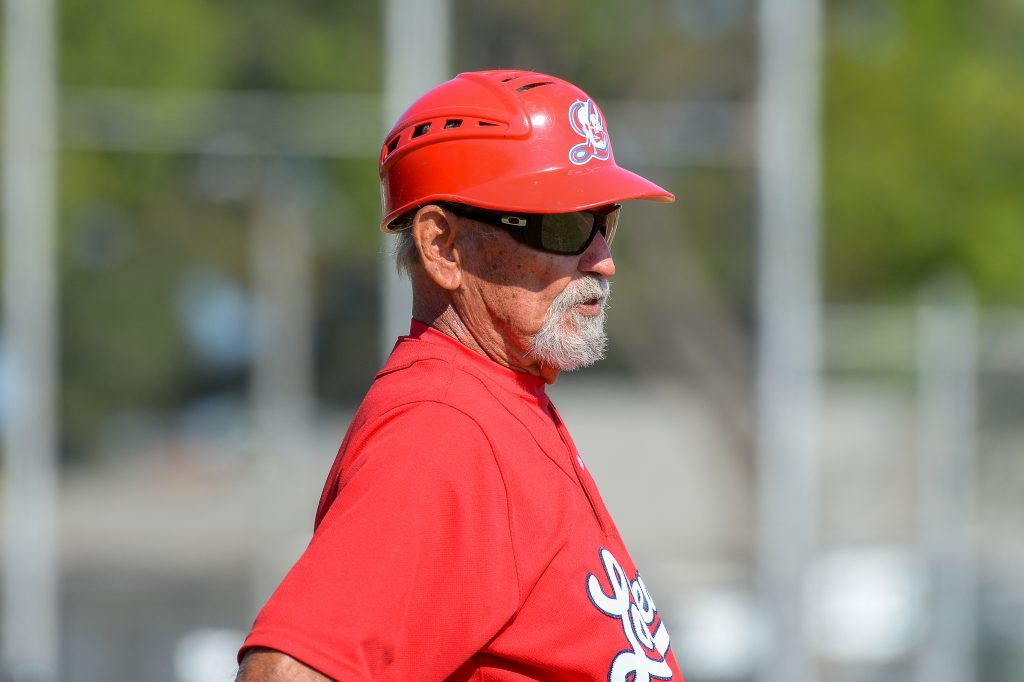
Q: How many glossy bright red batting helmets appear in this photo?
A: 1